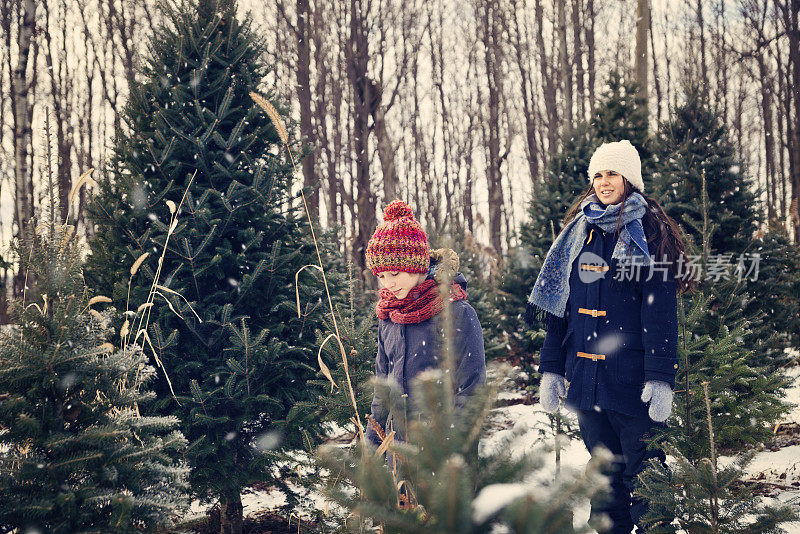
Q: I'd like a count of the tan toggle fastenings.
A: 3